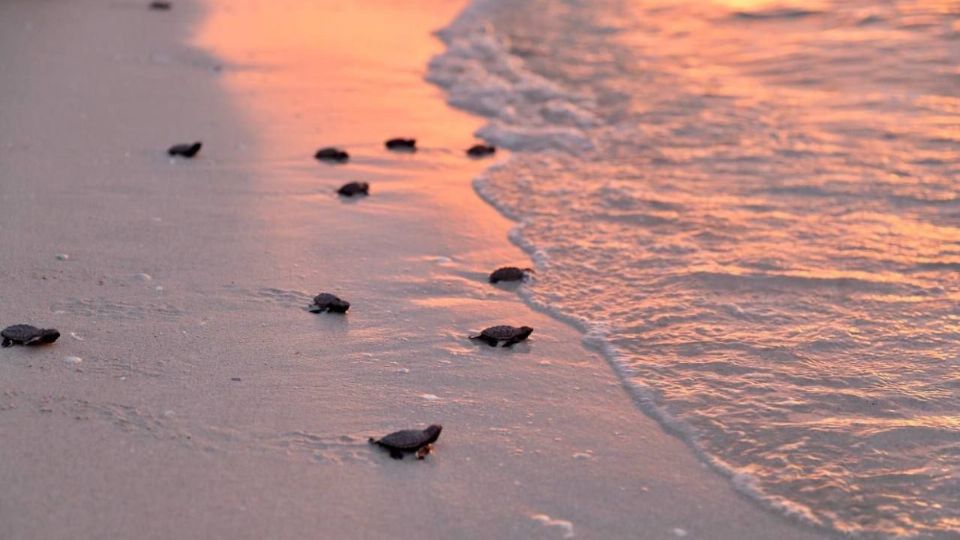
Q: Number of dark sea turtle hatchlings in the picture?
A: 11